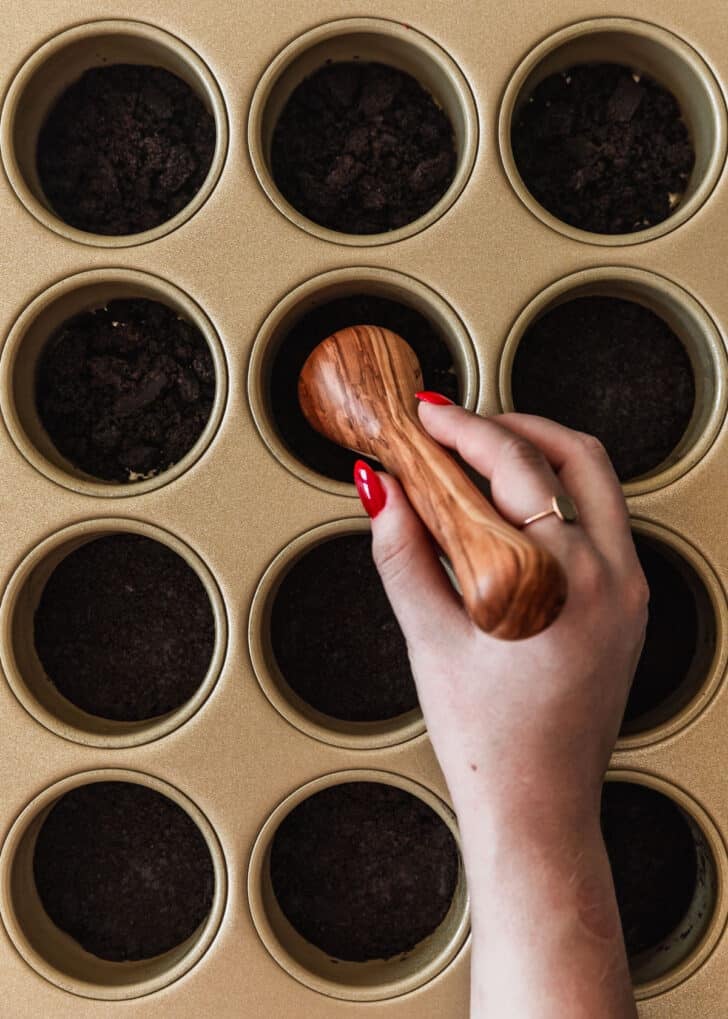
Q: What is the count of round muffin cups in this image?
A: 12